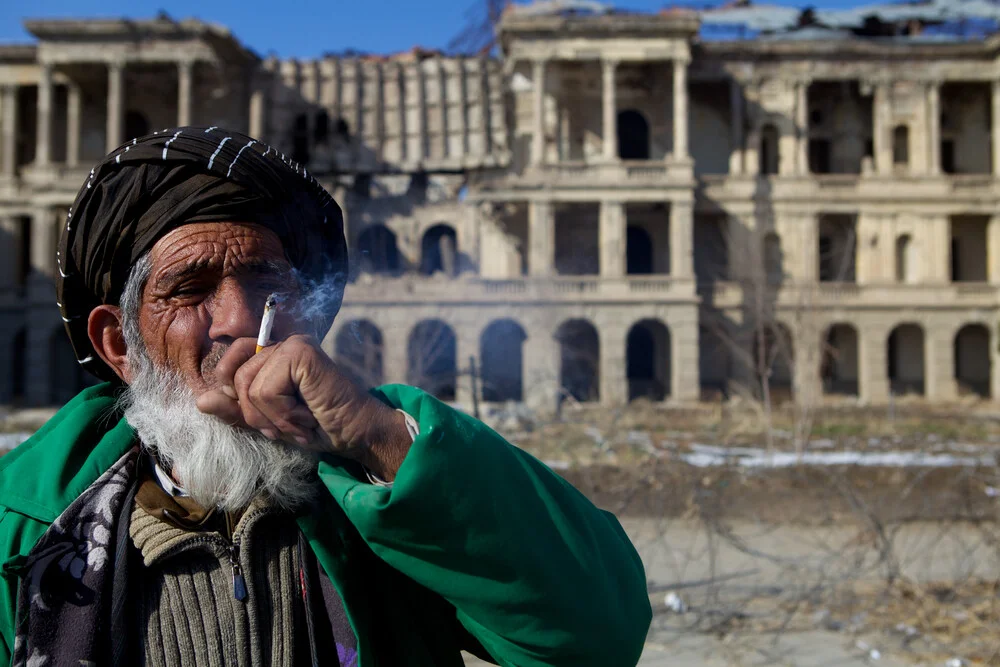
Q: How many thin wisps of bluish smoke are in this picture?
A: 1